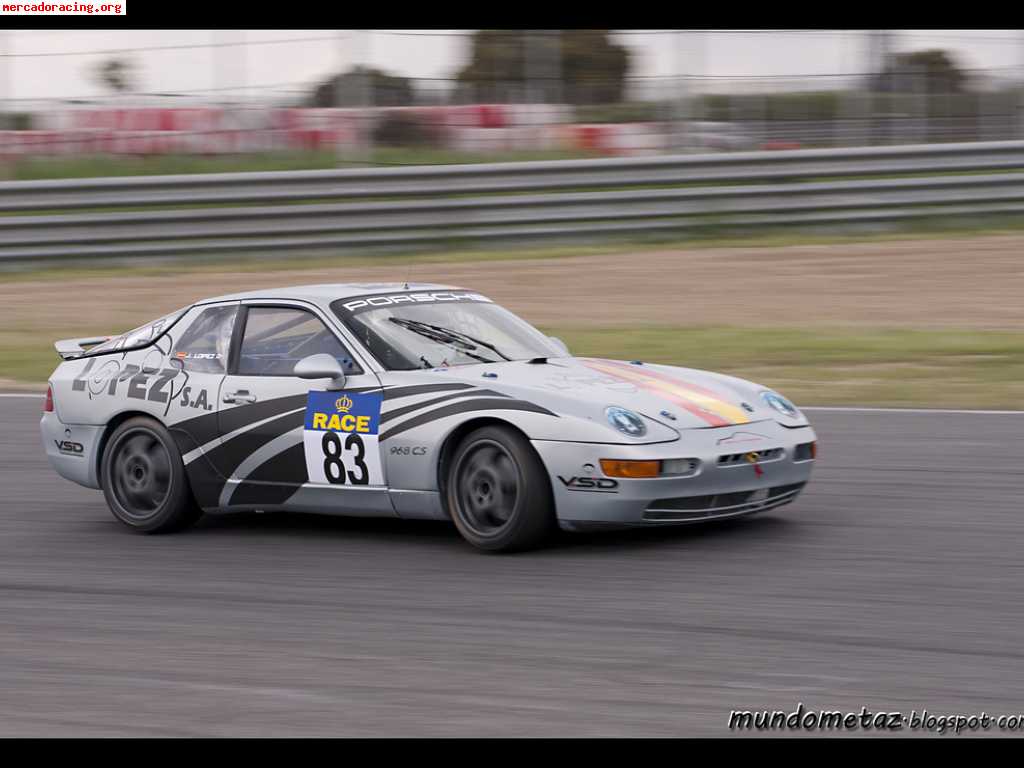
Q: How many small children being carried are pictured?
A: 0